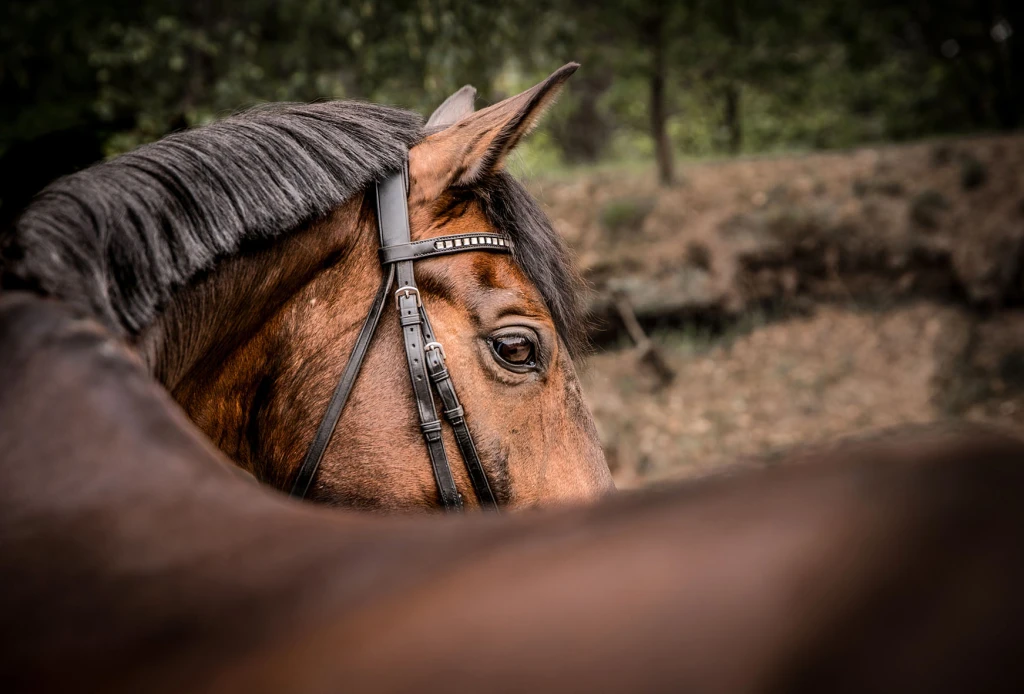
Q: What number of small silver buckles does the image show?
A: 2